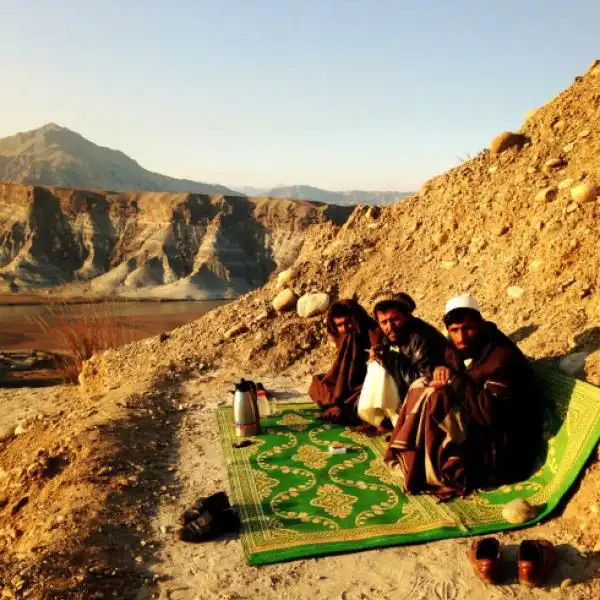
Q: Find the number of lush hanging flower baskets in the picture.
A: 0